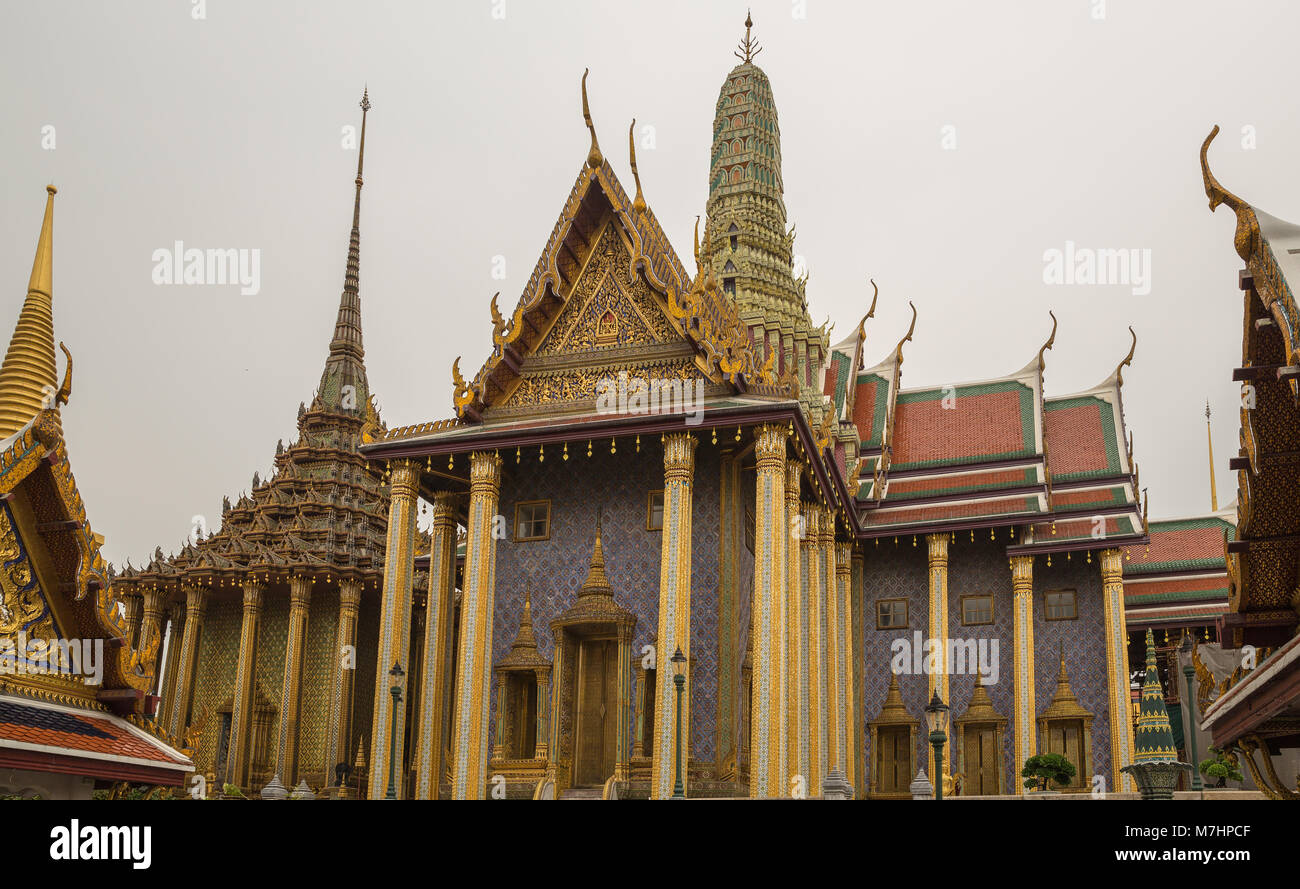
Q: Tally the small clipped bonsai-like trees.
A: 2